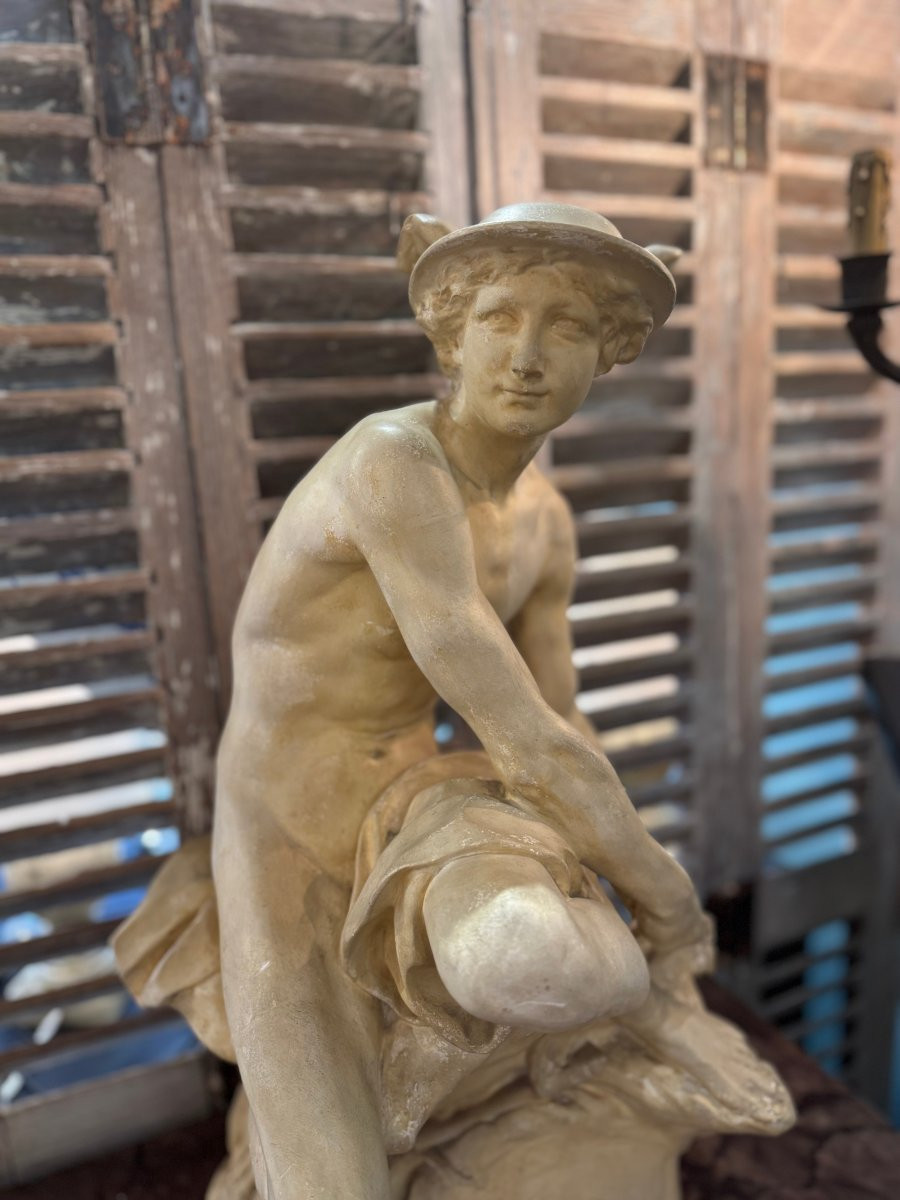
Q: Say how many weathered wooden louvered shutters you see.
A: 4